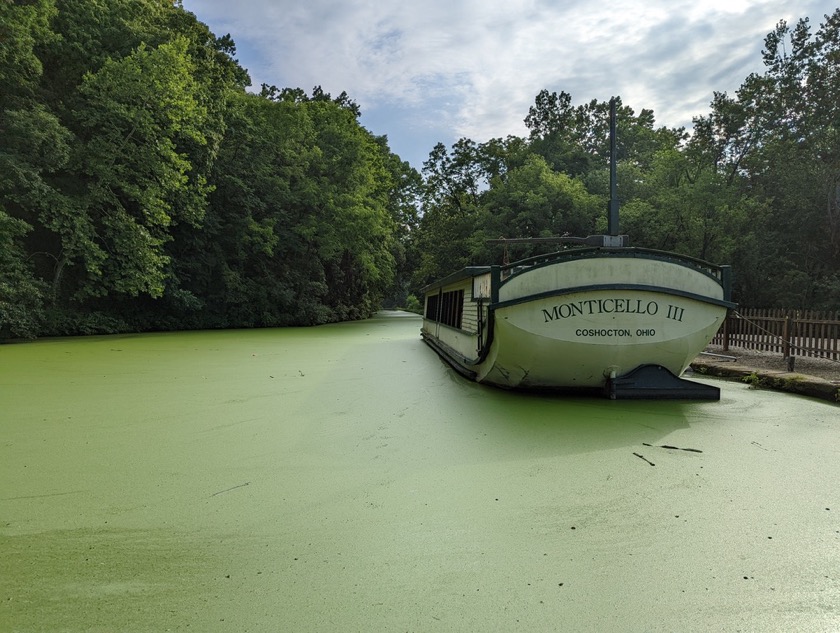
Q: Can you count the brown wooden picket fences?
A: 1